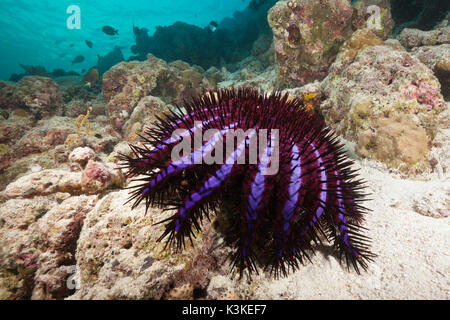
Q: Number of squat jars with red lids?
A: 0